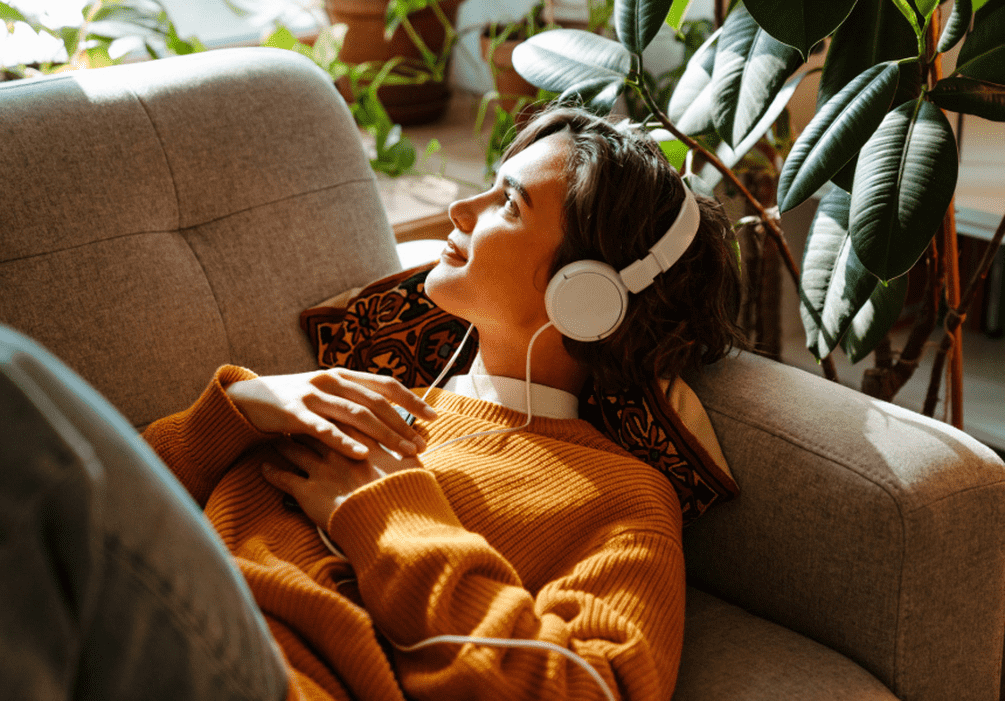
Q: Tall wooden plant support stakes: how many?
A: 1